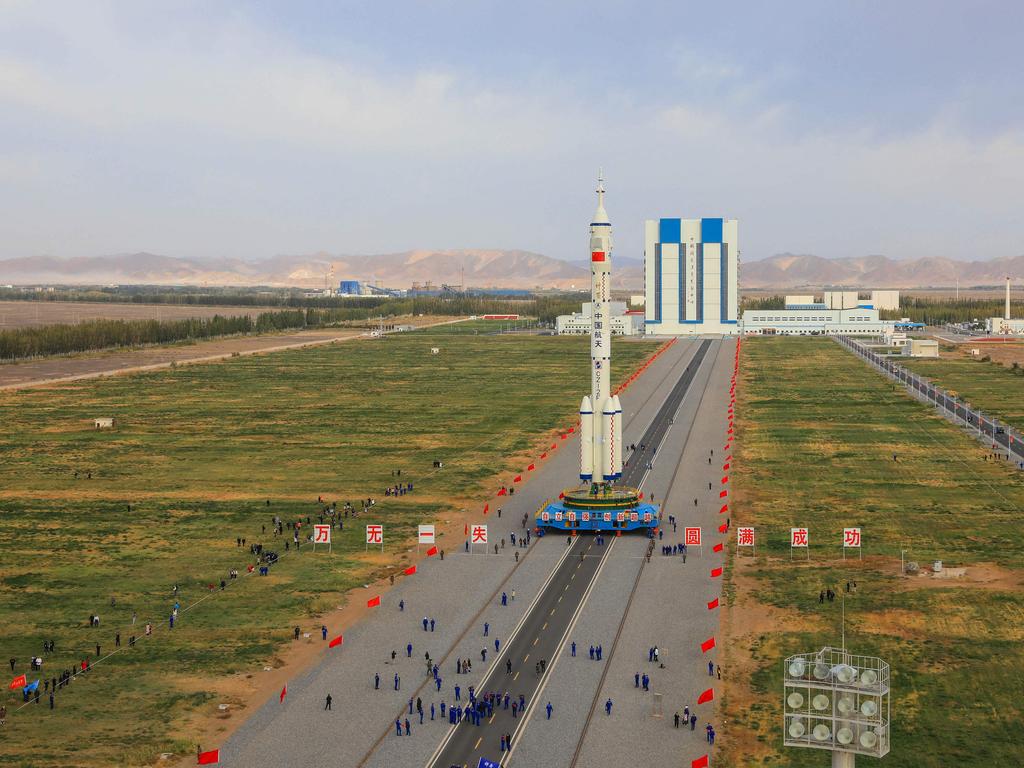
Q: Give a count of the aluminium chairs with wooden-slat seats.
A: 0